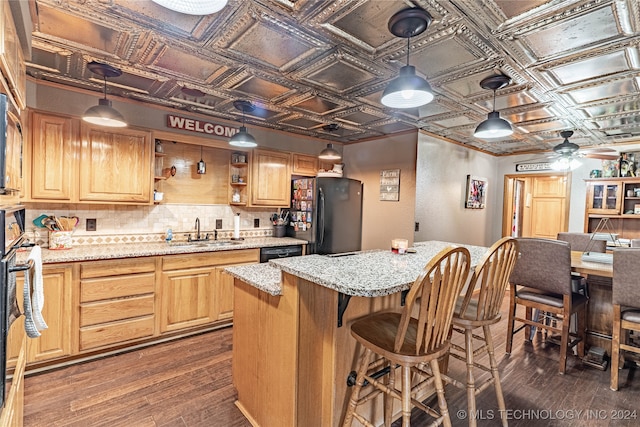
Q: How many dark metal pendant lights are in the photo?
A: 5